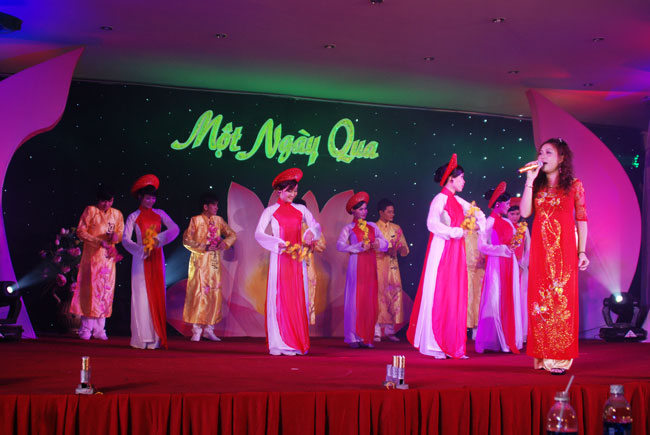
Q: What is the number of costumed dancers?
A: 11